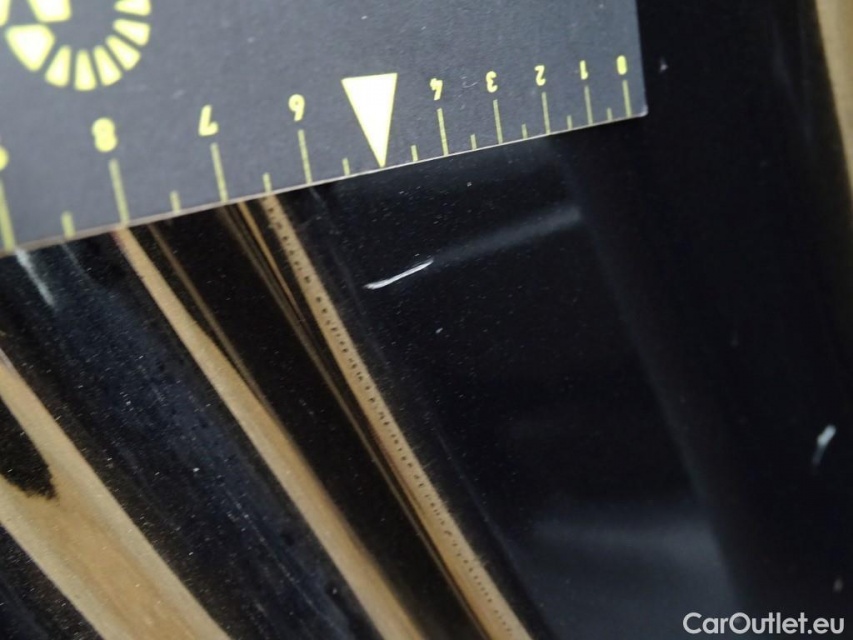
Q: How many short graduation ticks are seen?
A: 9